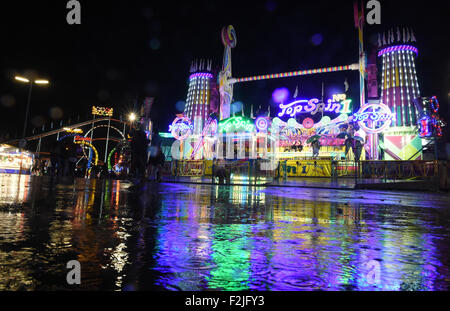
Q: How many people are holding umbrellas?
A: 3